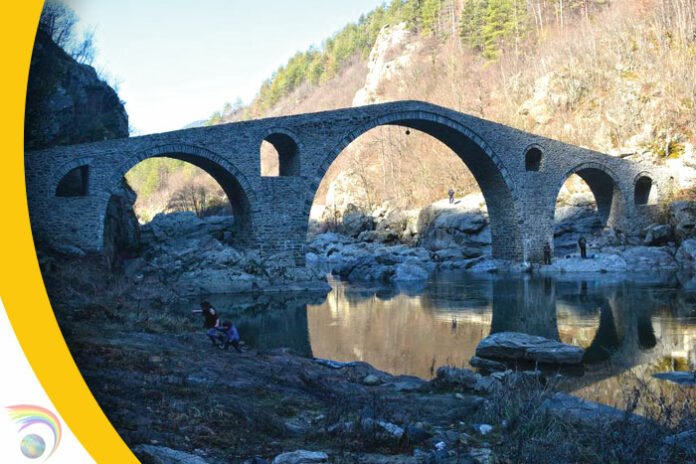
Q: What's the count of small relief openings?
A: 4